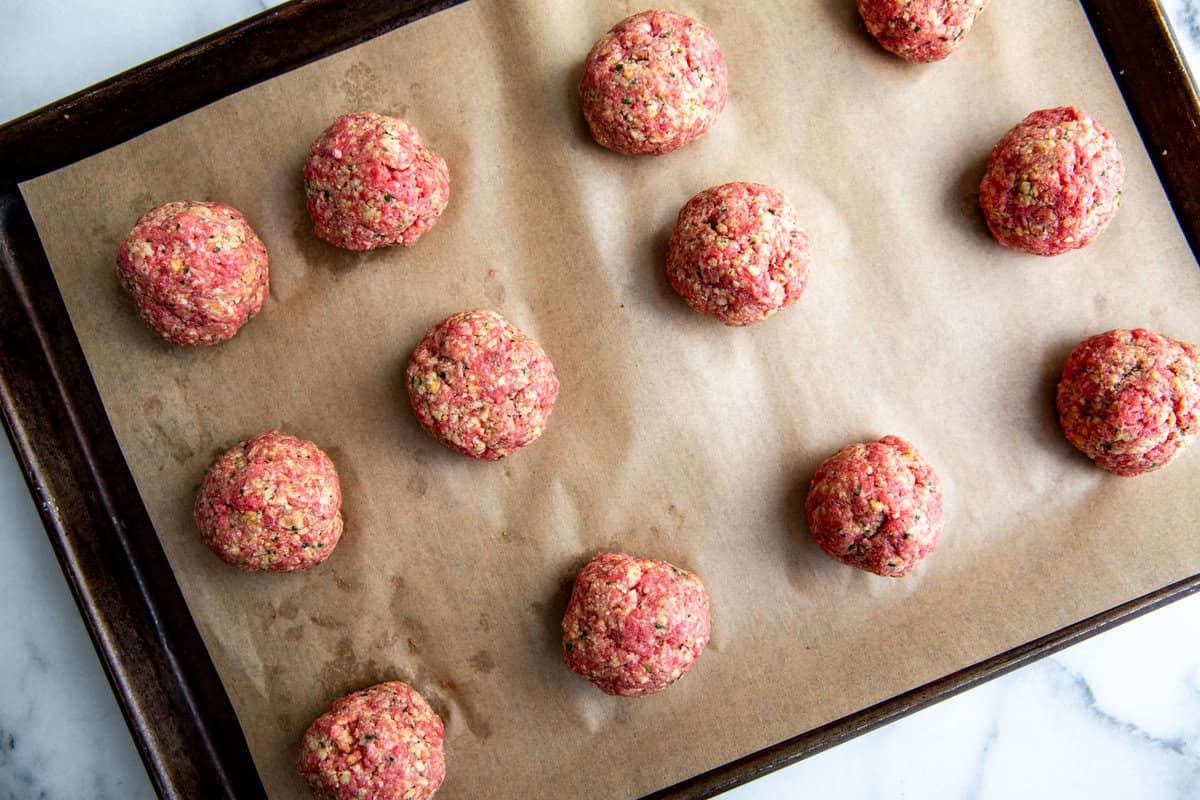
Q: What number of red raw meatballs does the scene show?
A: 12